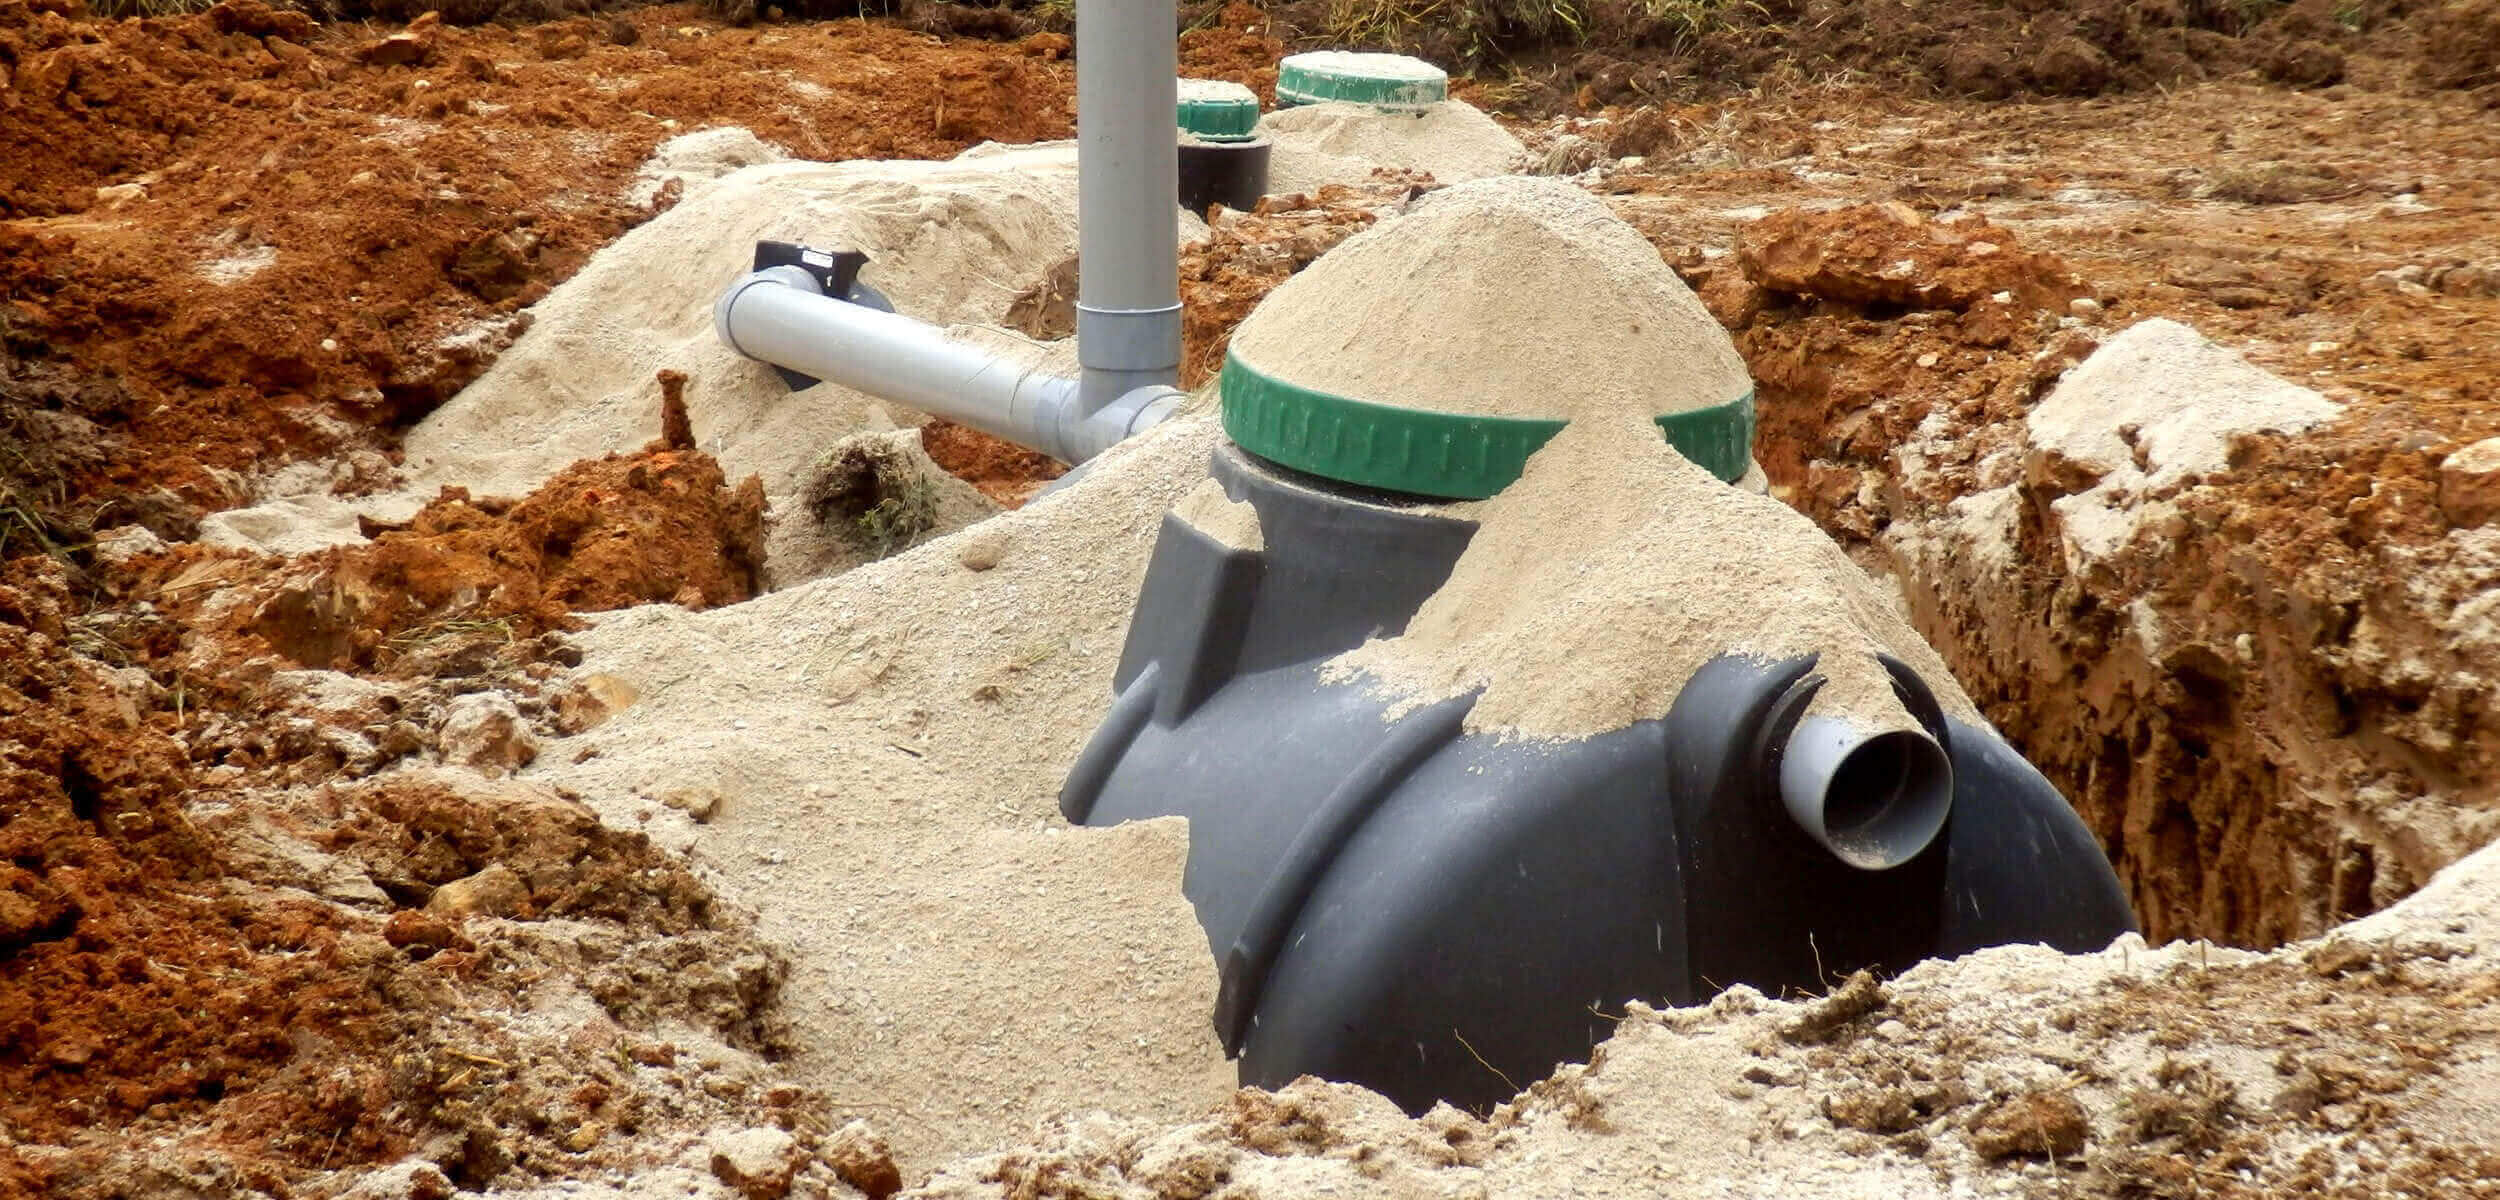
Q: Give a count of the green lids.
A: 3